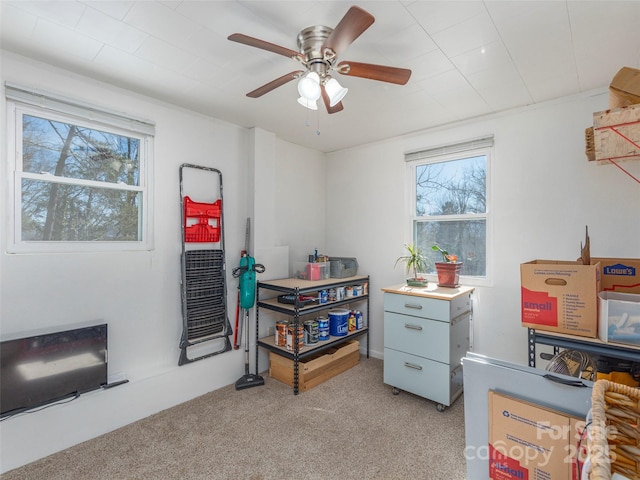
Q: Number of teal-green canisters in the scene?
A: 1